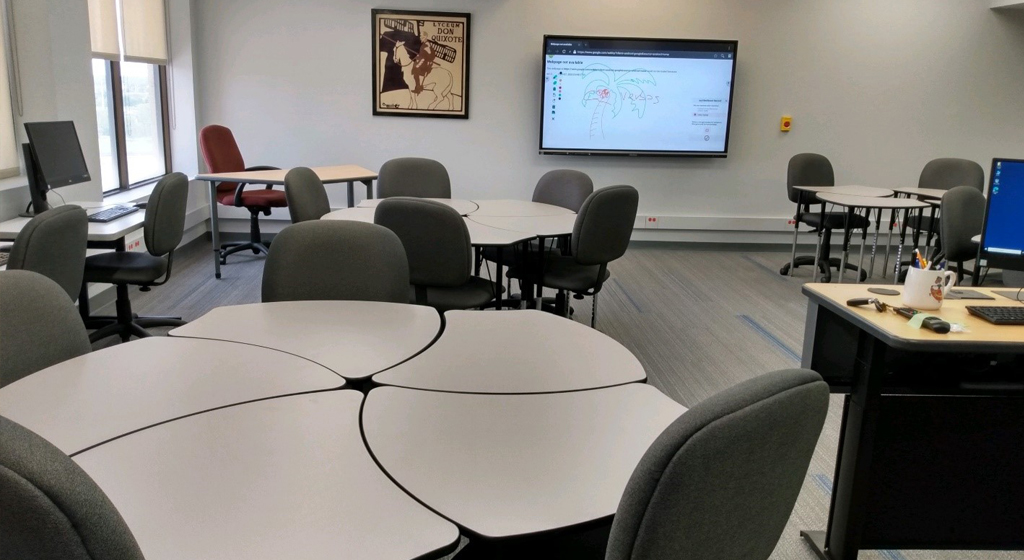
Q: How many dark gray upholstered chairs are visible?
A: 14